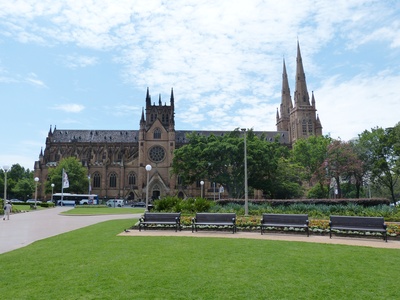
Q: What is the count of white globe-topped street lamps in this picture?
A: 5